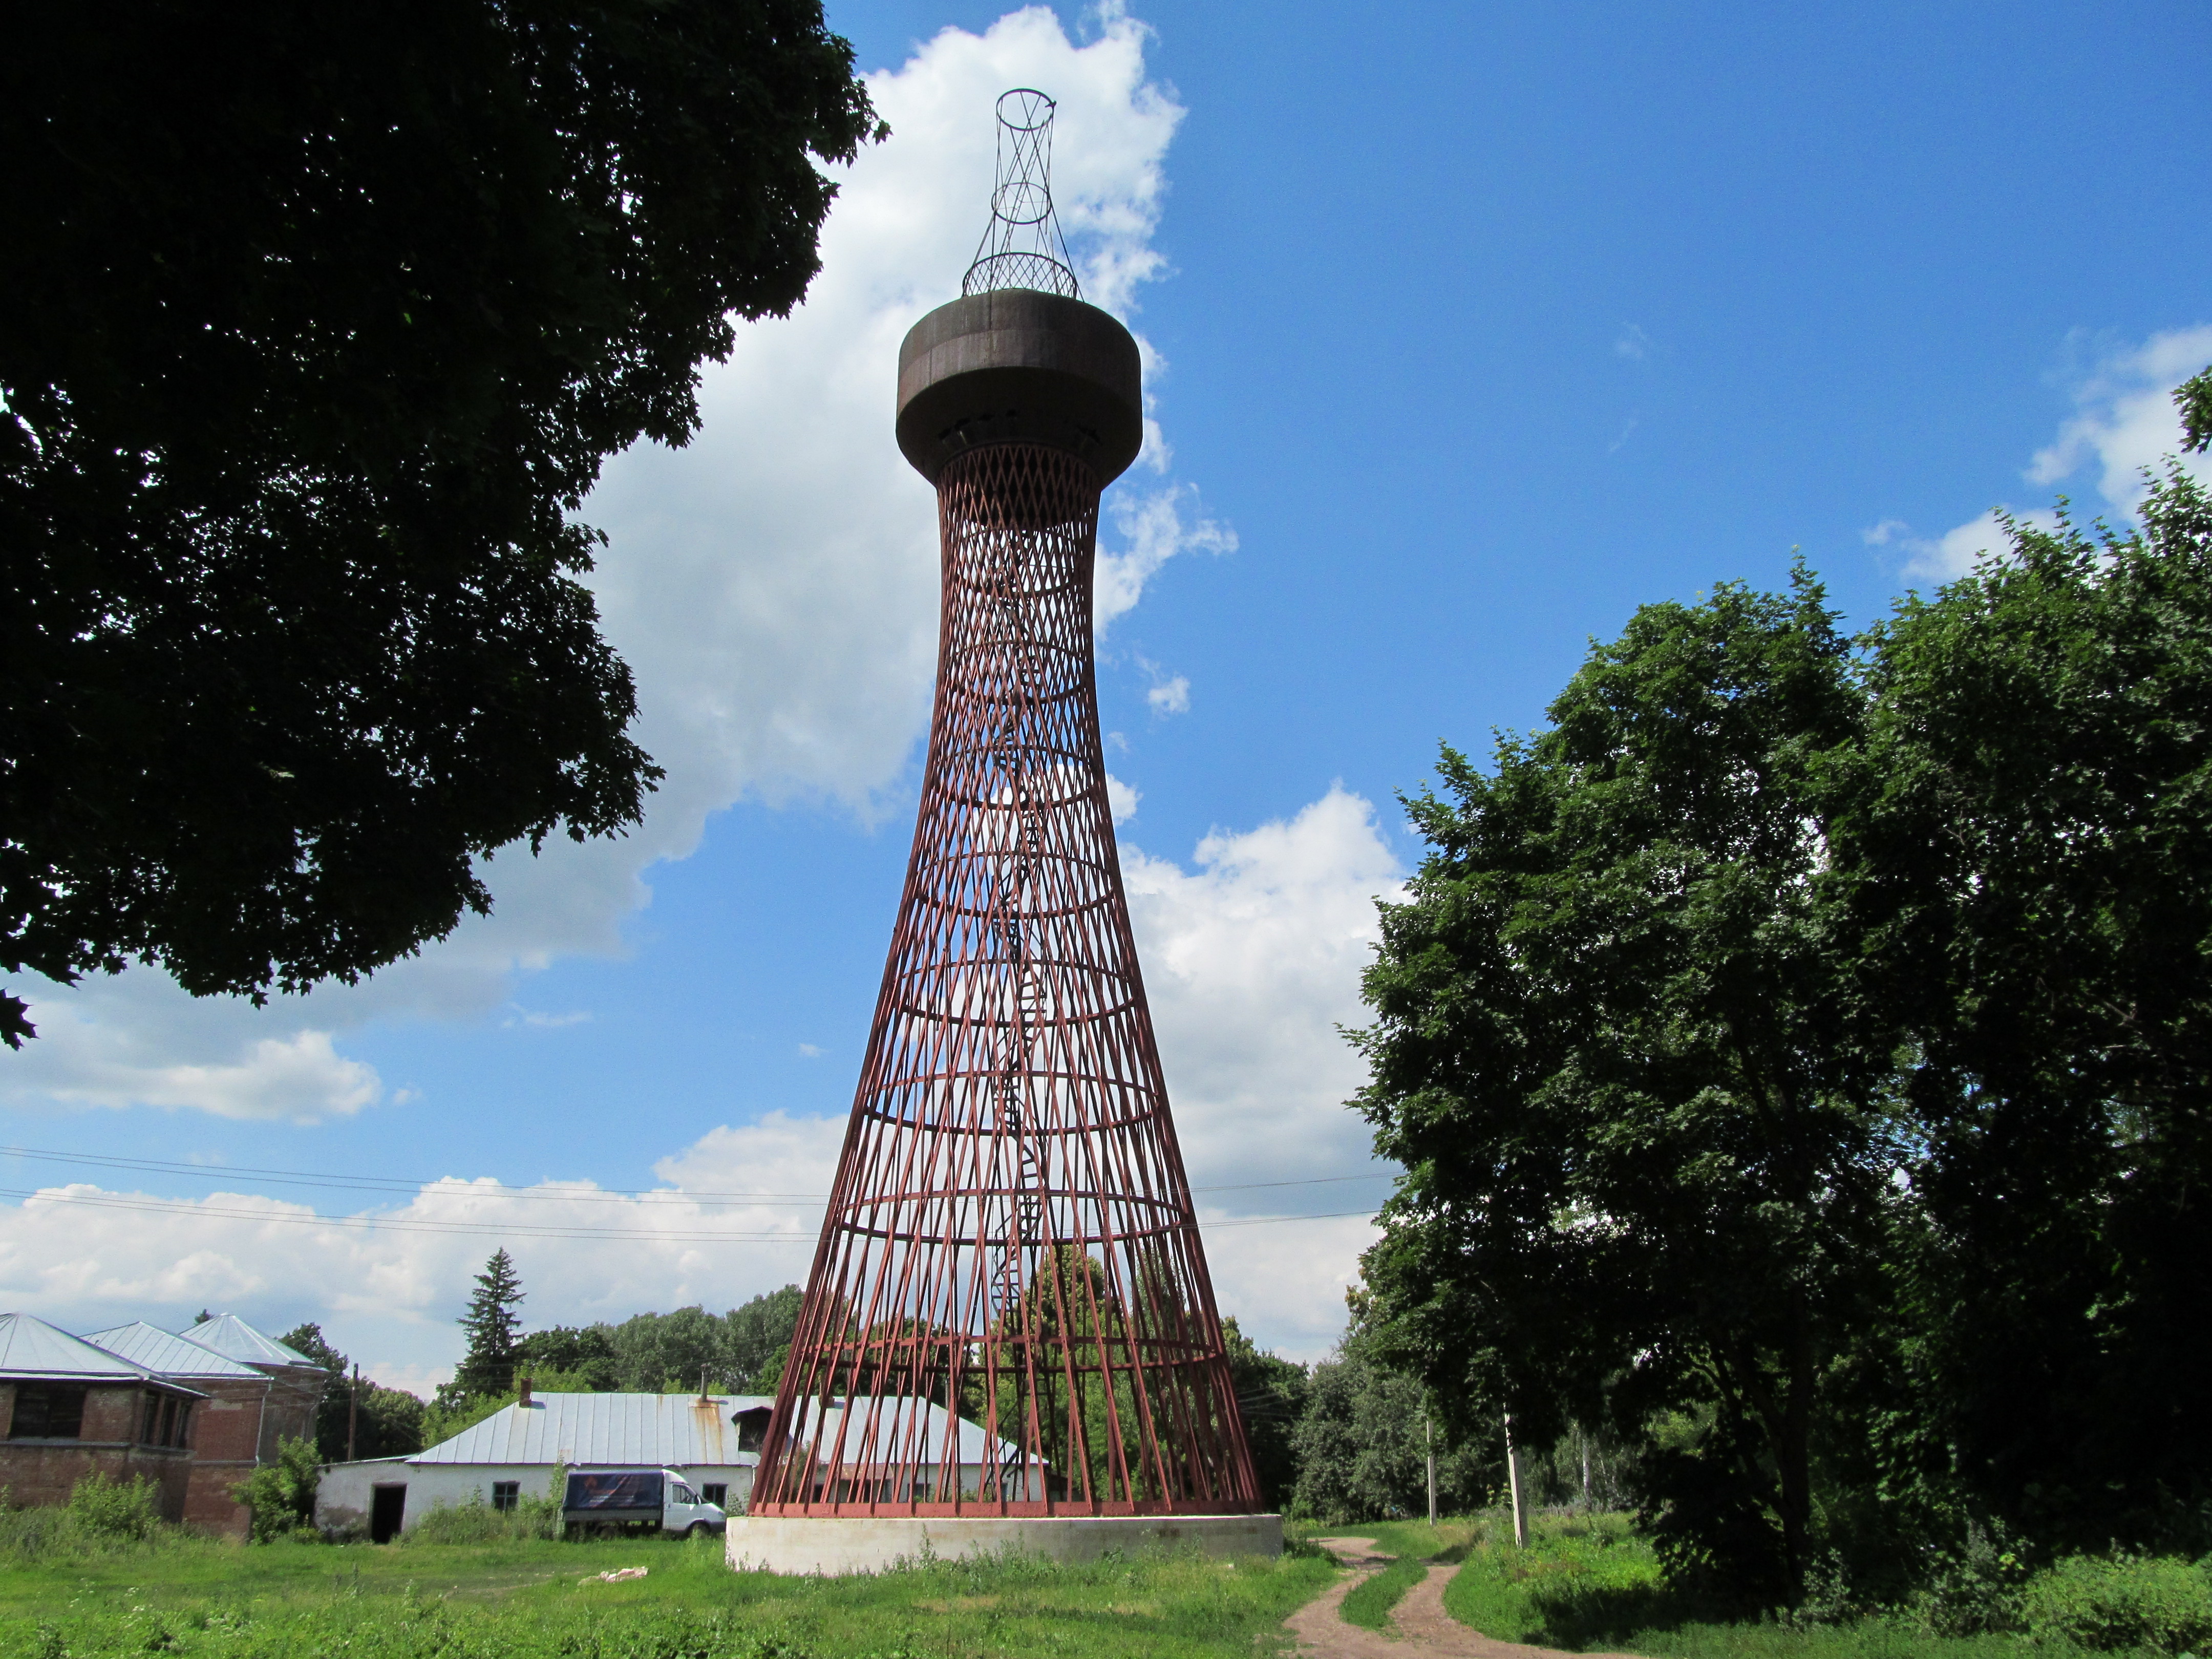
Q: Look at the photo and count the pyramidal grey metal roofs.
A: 3